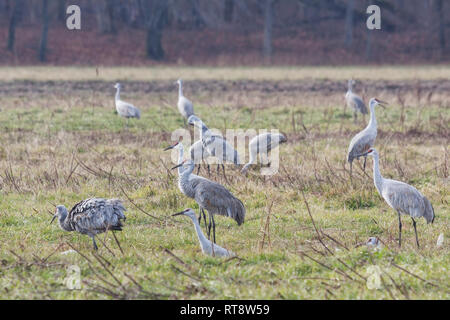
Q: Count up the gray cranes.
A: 13